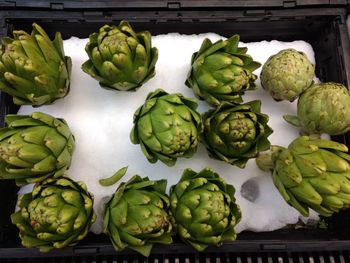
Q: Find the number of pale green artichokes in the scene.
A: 2